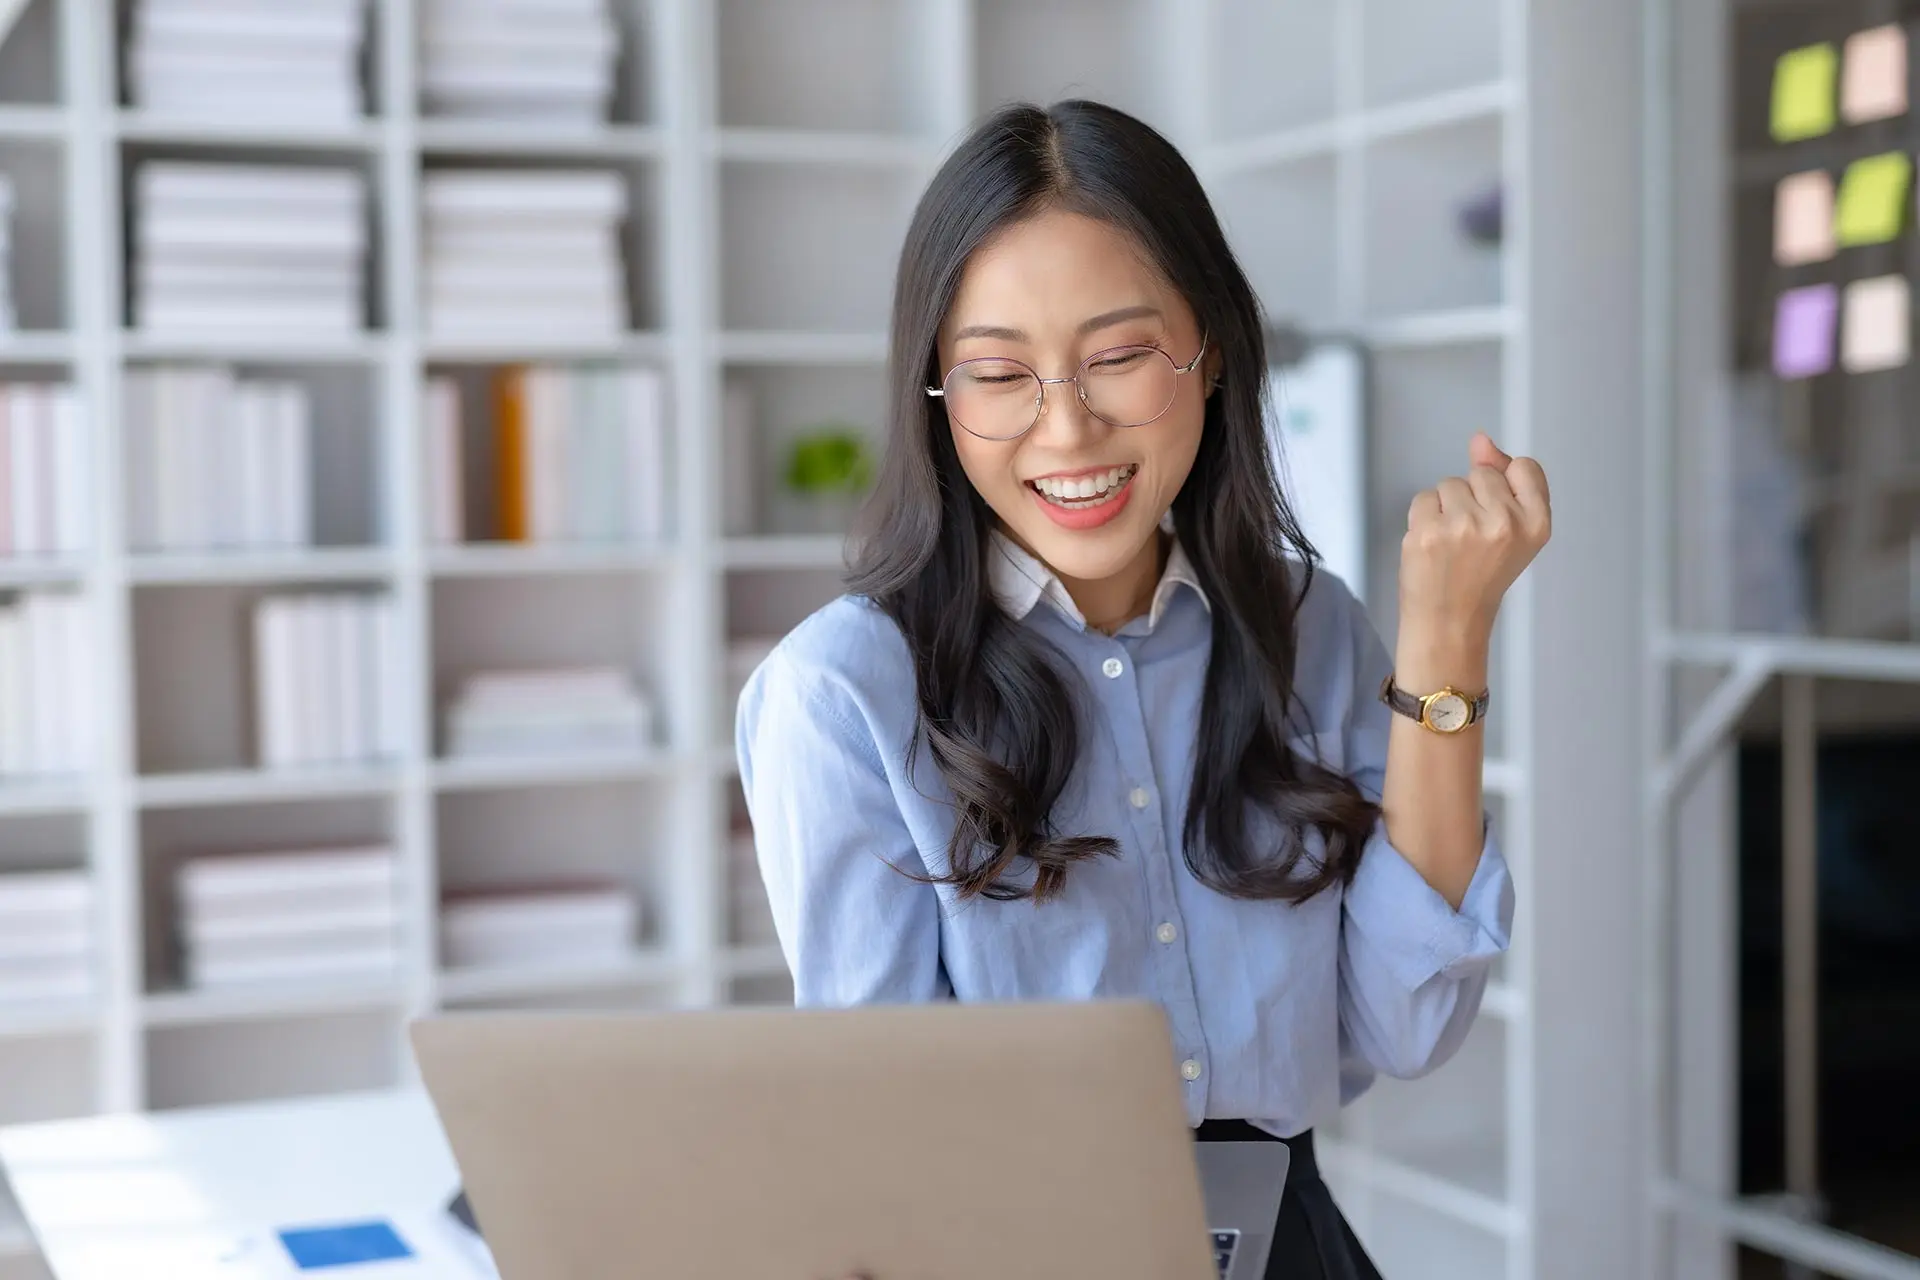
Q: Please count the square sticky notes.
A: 6